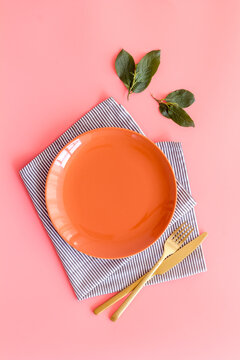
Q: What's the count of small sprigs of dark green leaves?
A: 2